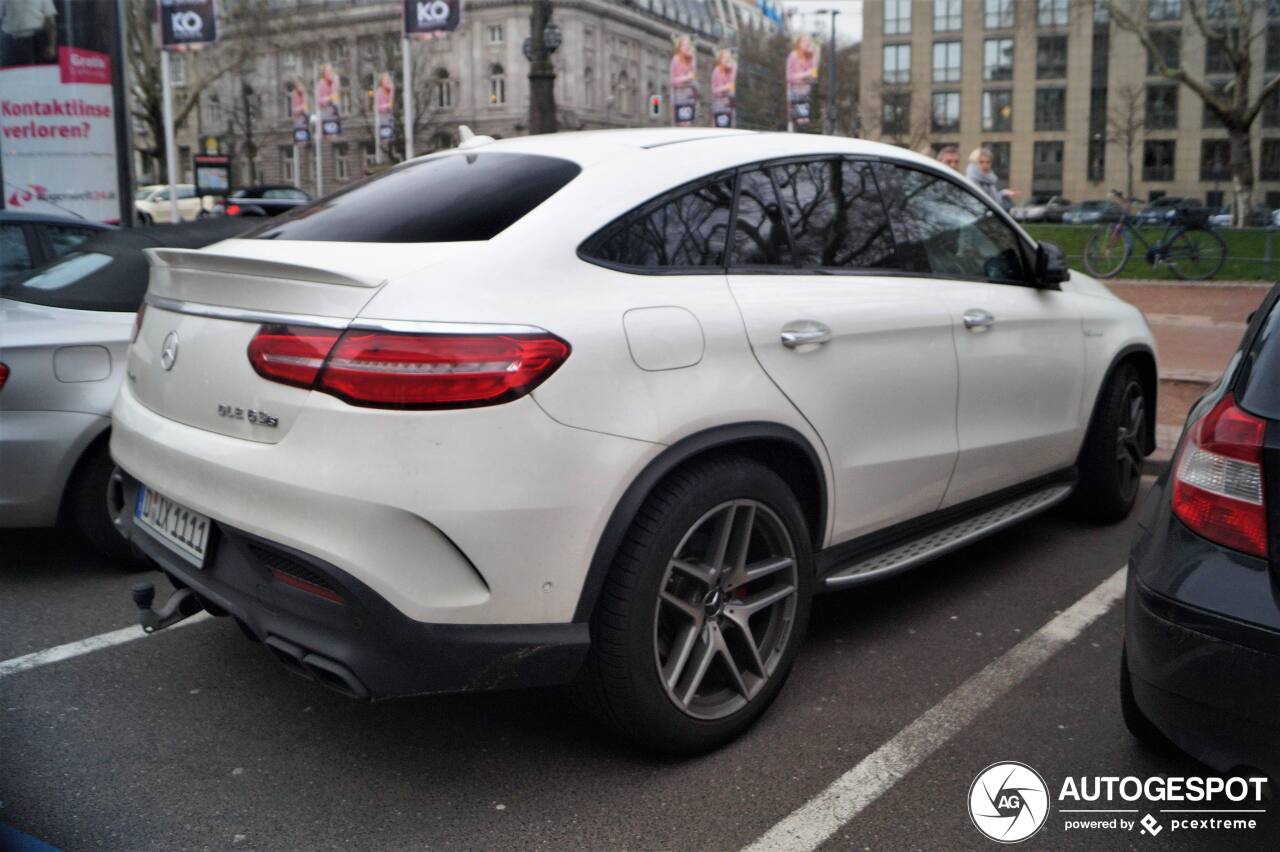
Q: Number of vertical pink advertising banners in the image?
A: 6